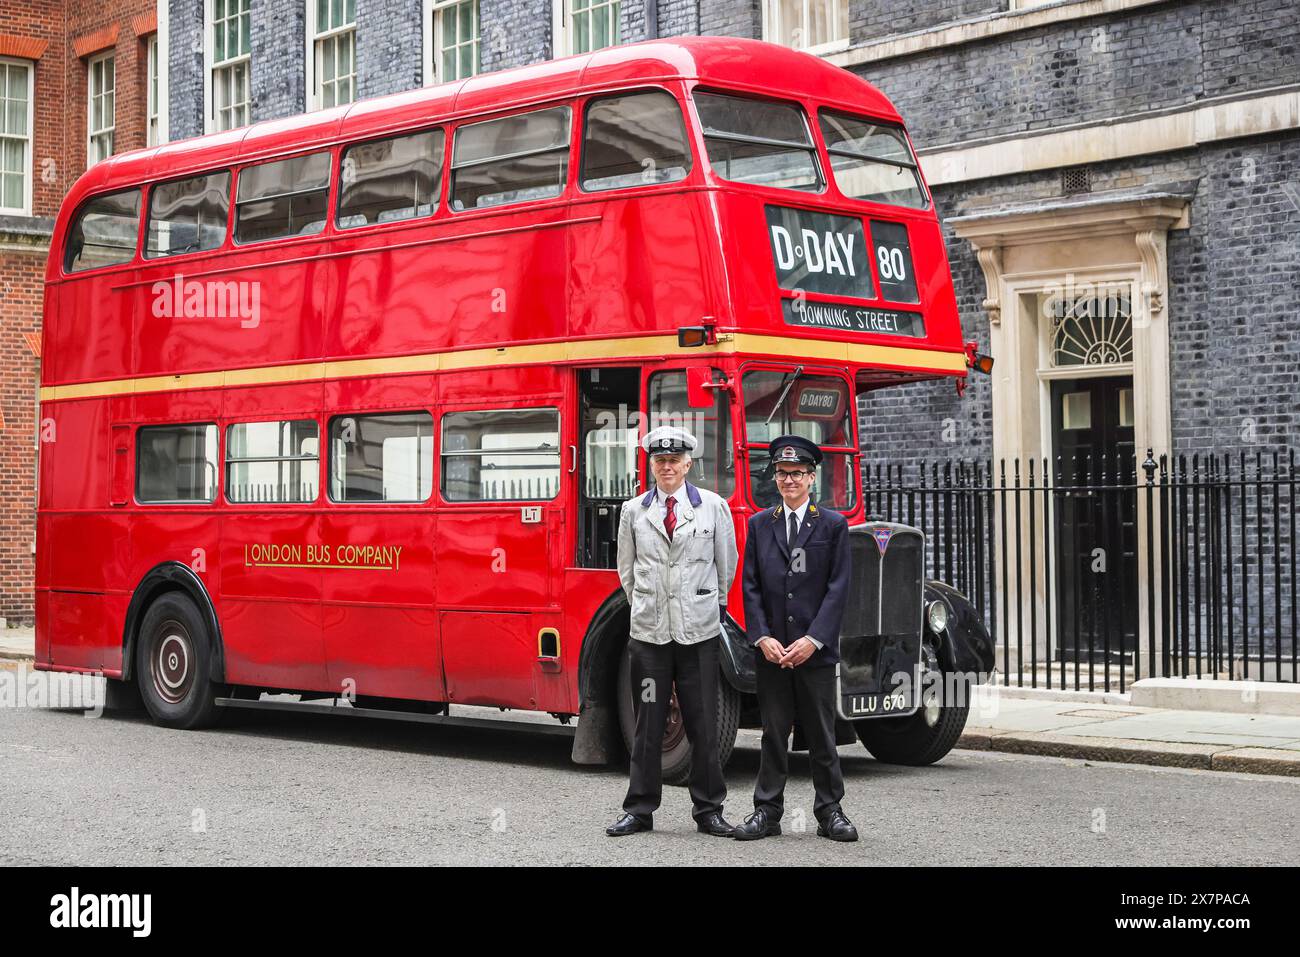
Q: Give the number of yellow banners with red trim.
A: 0